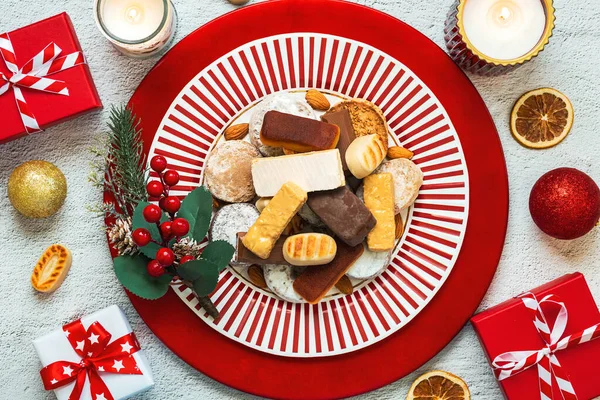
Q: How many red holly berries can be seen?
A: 12